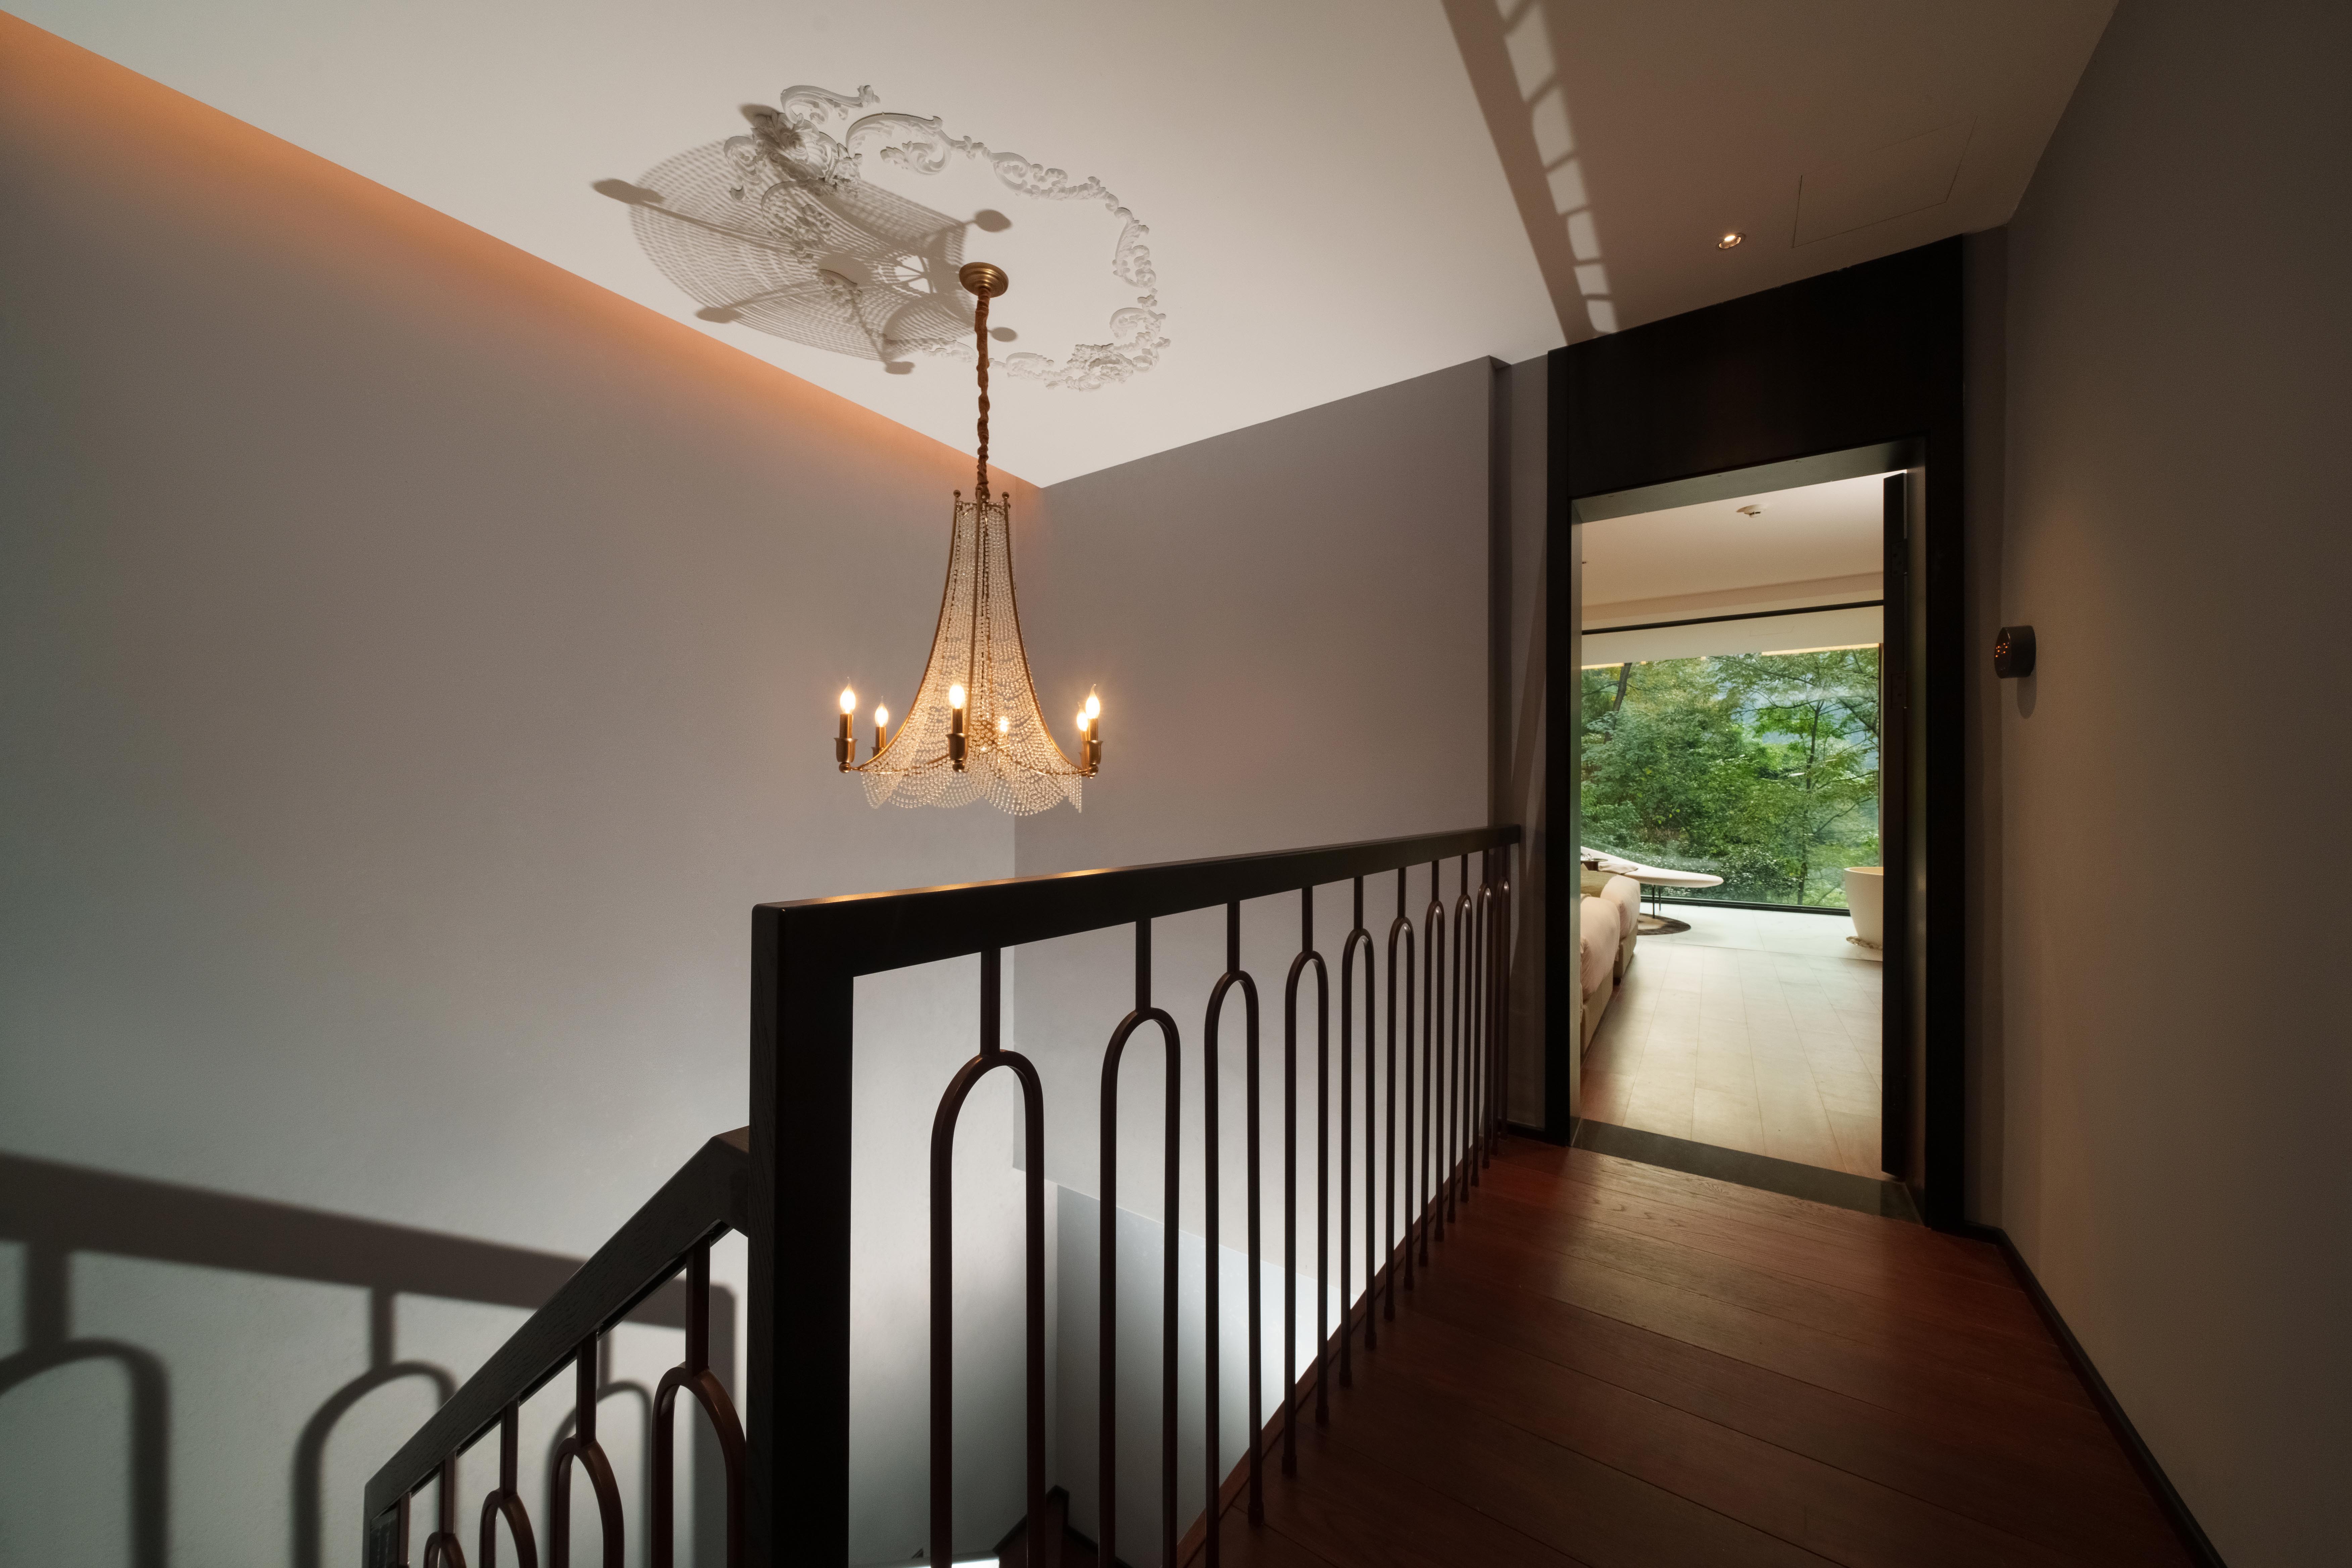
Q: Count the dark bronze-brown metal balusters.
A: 15